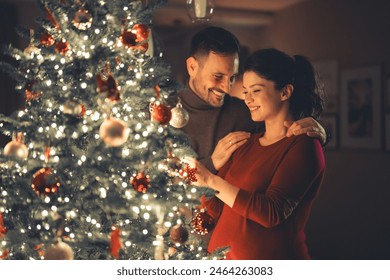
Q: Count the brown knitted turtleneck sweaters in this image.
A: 1